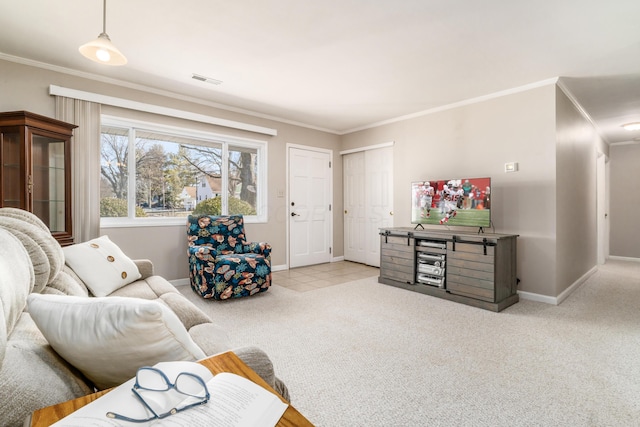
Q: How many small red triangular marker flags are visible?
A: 0